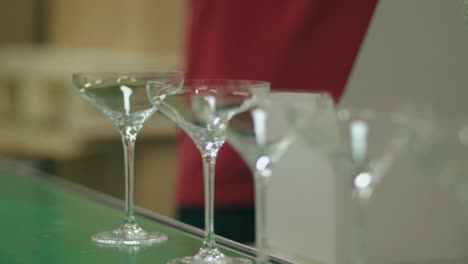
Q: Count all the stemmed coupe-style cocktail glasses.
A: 5